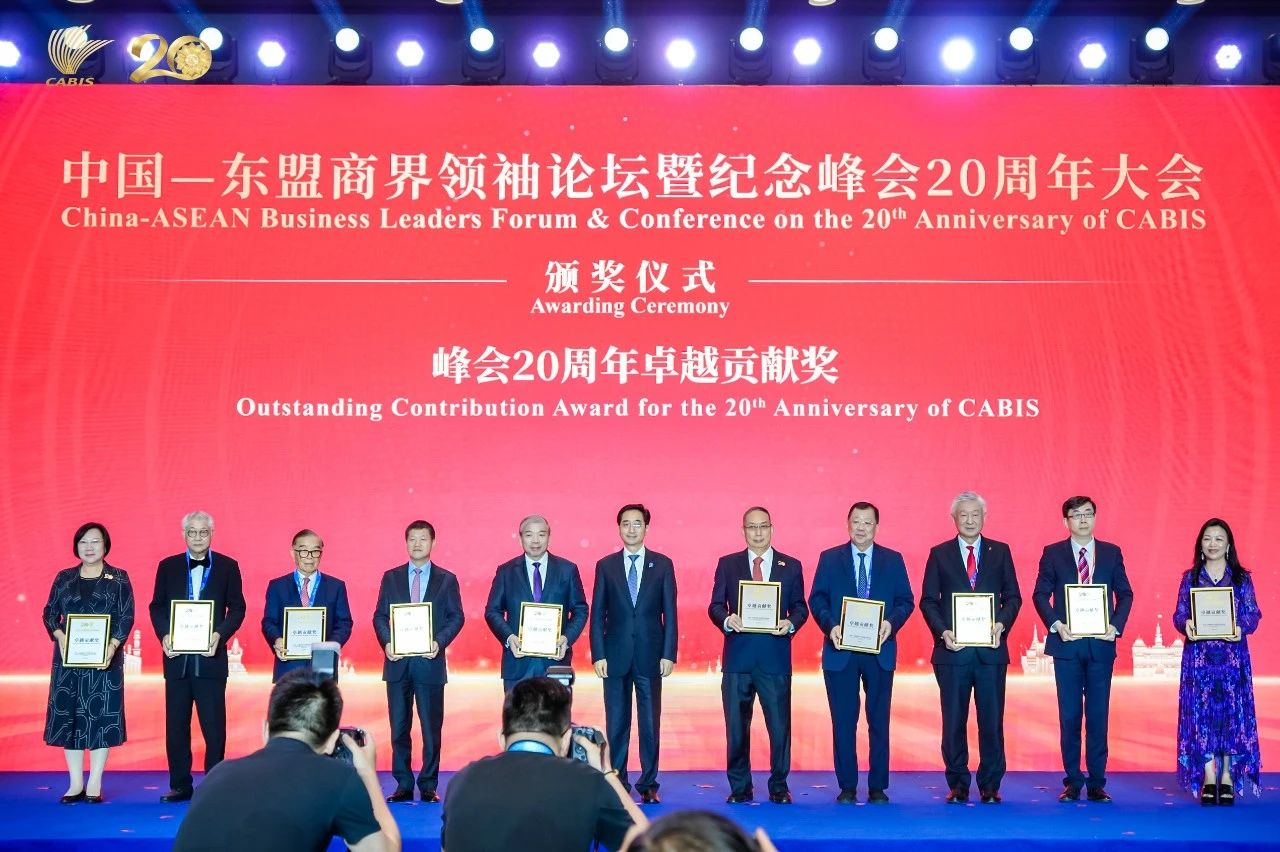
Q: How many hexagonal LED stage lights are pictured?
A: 10